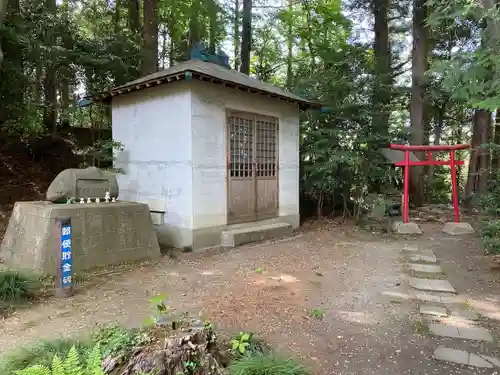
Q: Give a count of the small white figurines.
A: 5